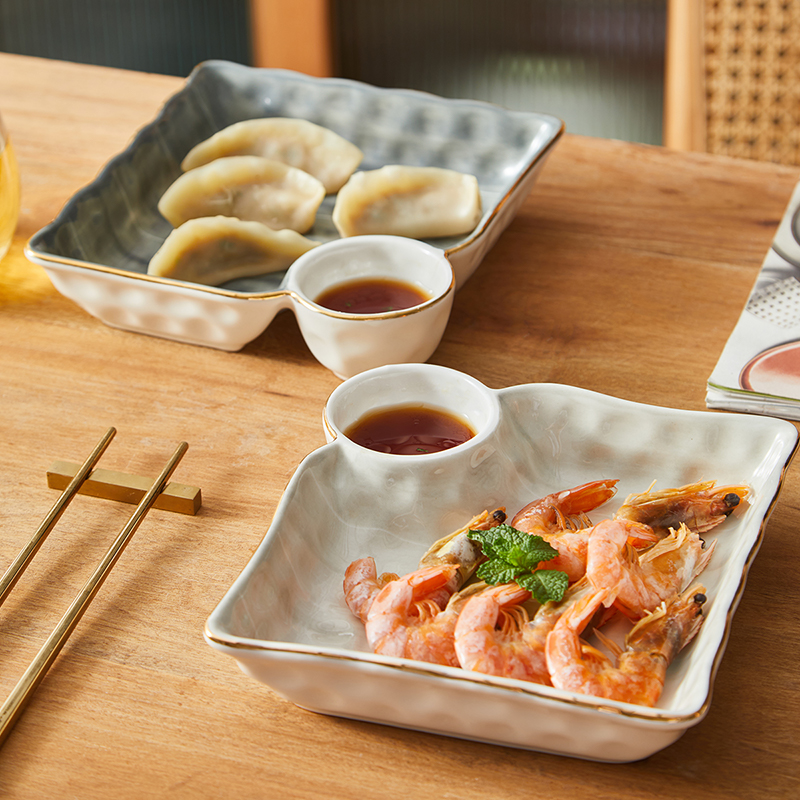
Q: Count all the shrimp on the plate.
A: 6